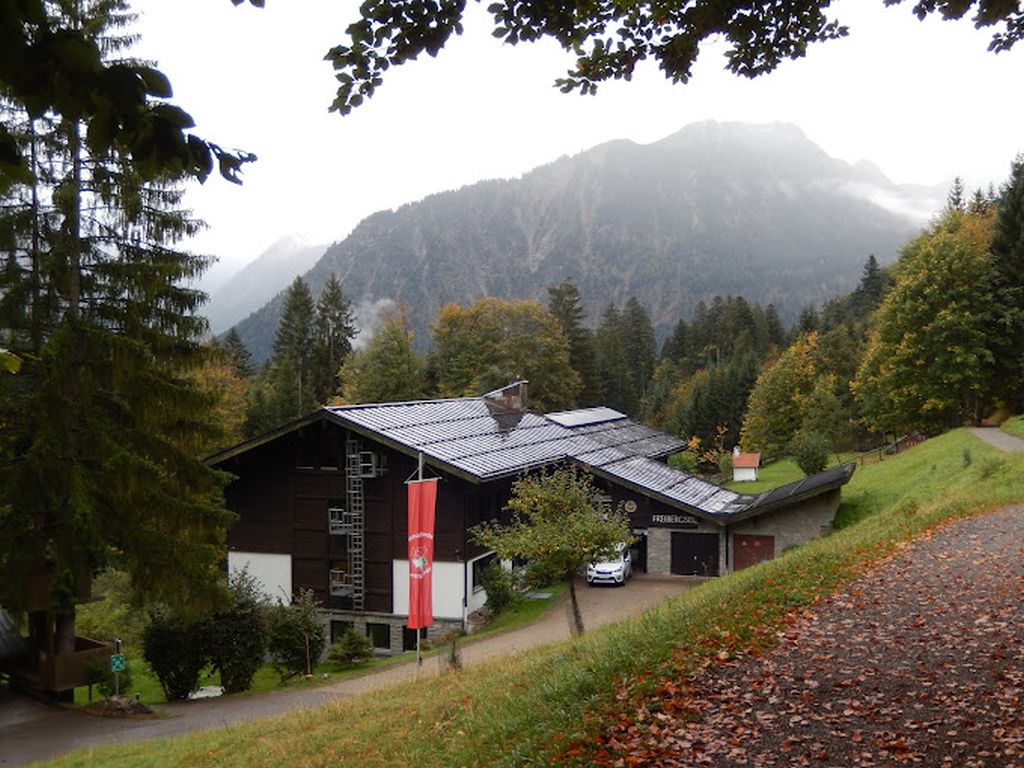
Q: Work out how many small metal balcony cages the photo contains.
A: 3